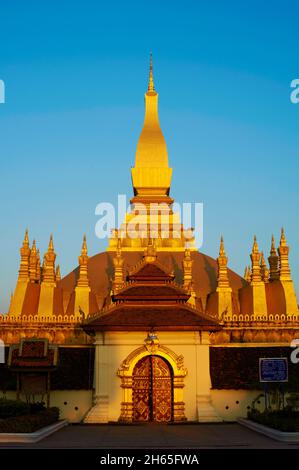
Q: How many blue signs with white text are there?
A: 1